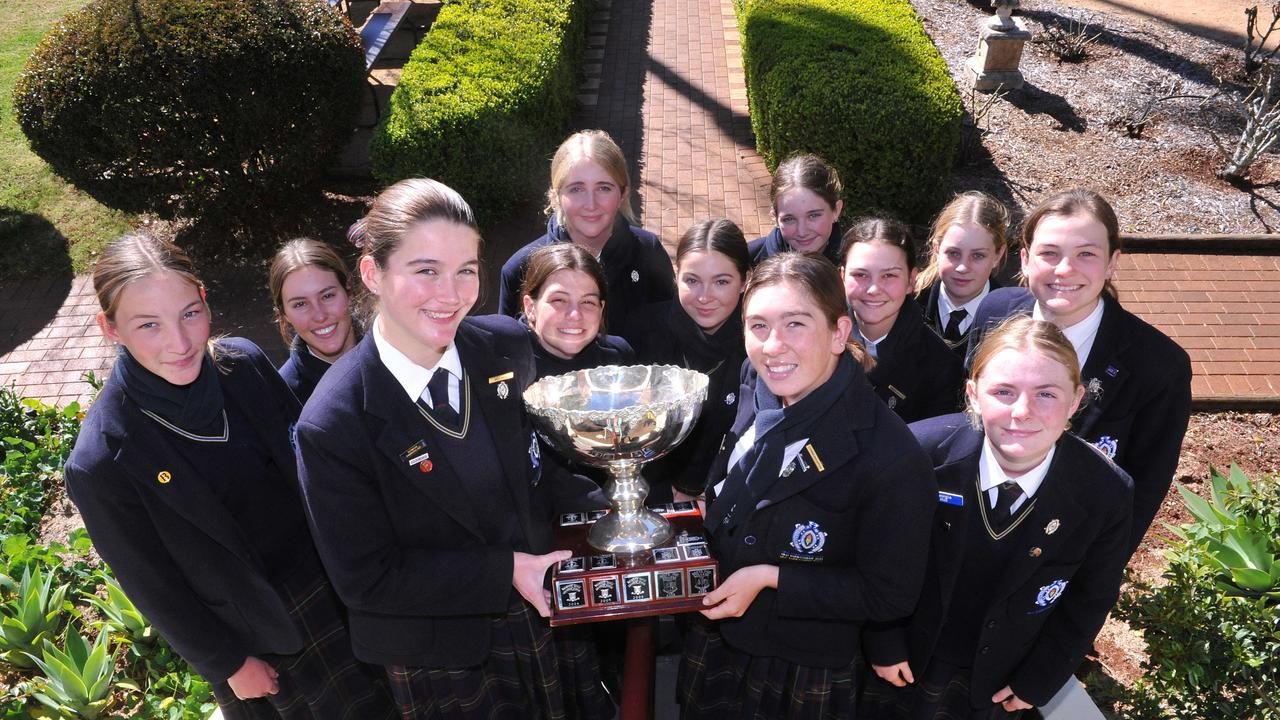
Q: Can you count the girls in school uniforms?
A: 12